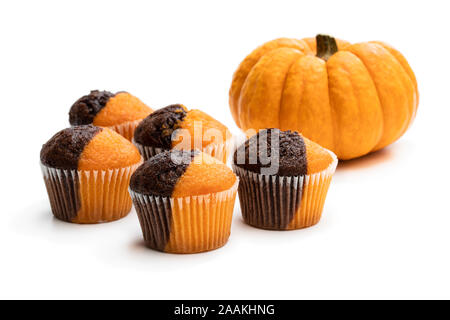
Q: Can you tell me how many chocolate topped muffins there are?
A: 5